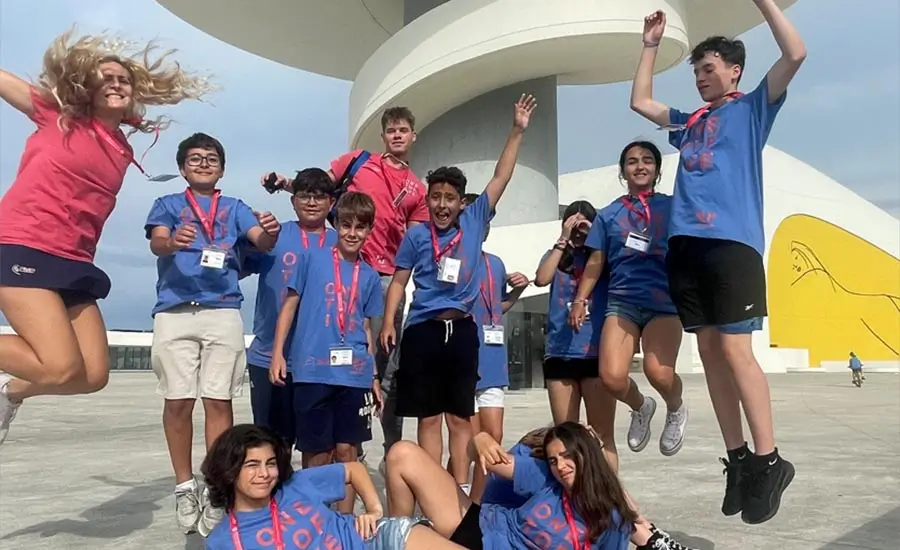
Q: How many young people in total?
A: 13